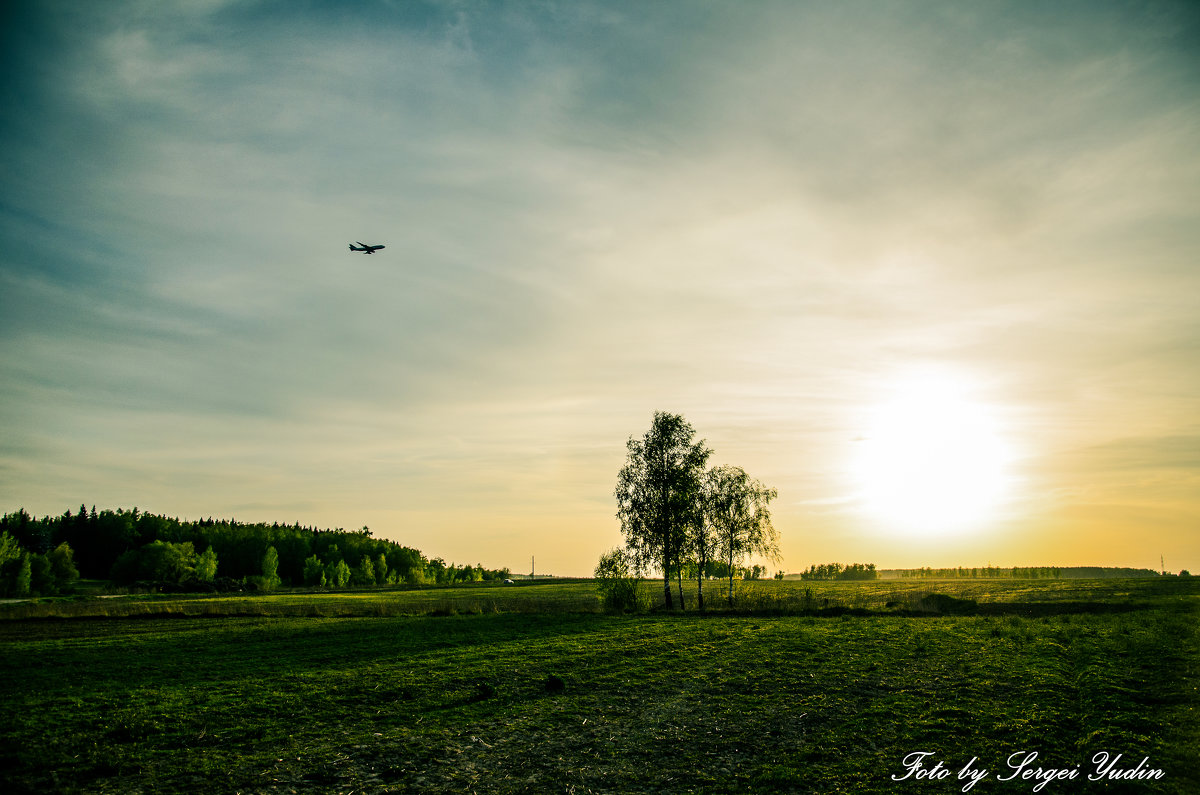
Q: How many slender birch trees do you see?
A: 4